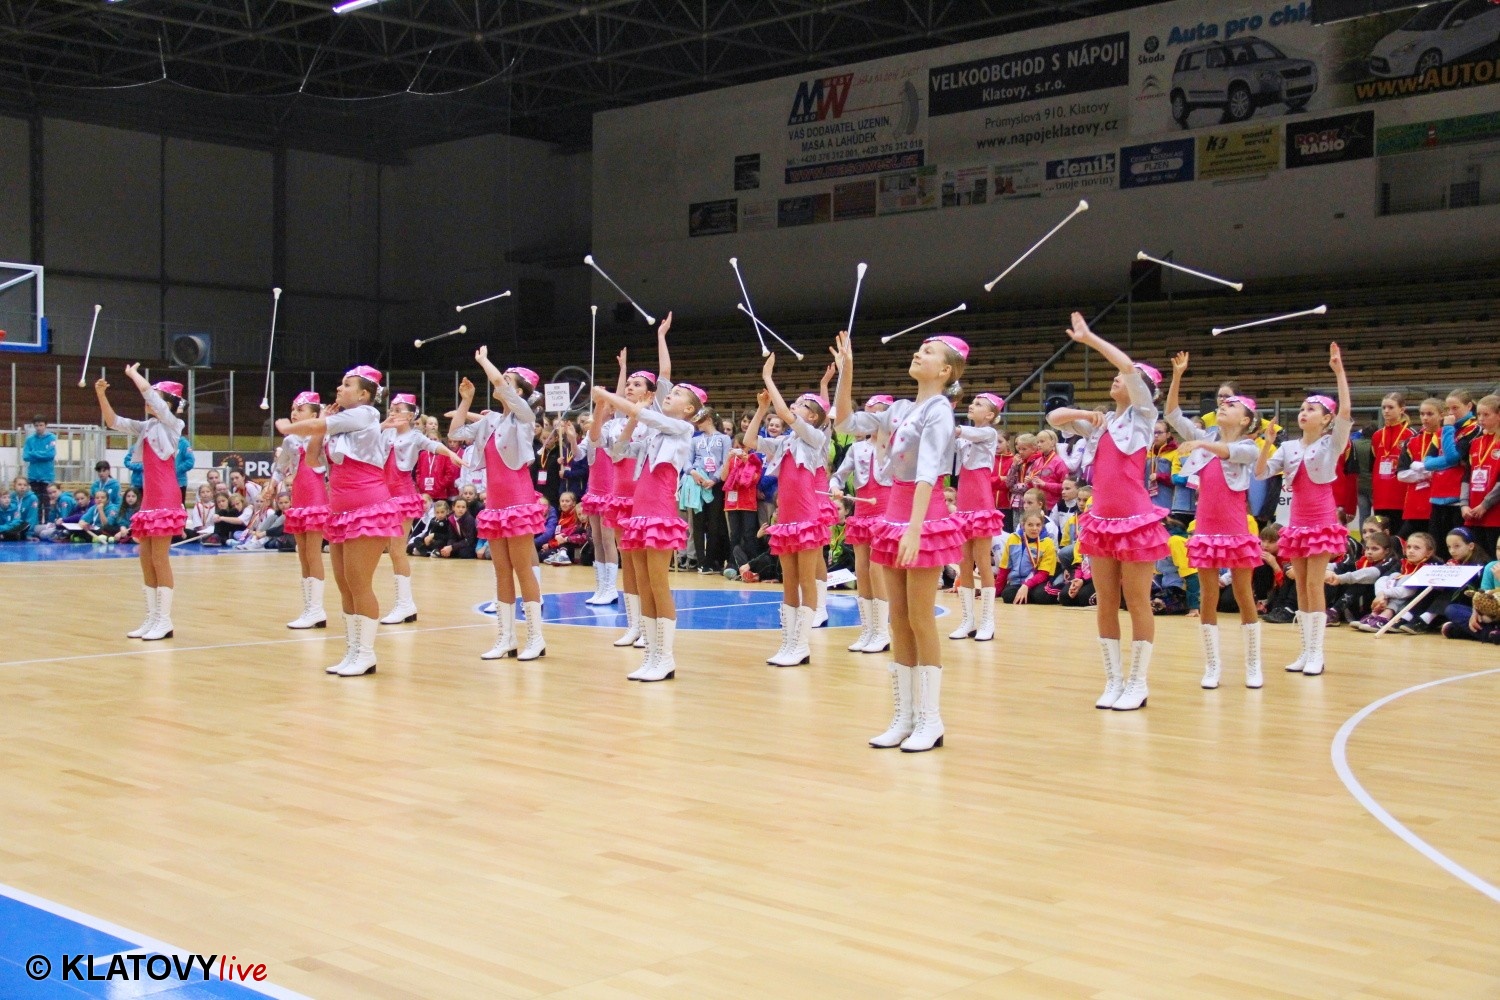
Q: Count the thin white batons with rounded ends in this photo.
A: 15